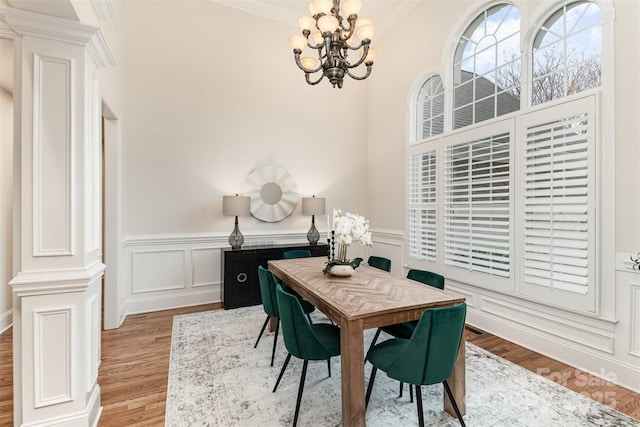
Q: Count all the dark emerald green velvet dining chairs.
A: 6